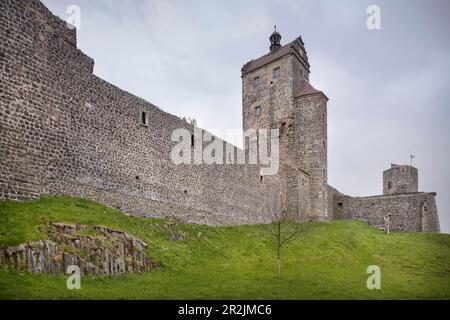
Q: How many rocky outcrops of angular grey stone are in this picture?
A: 1